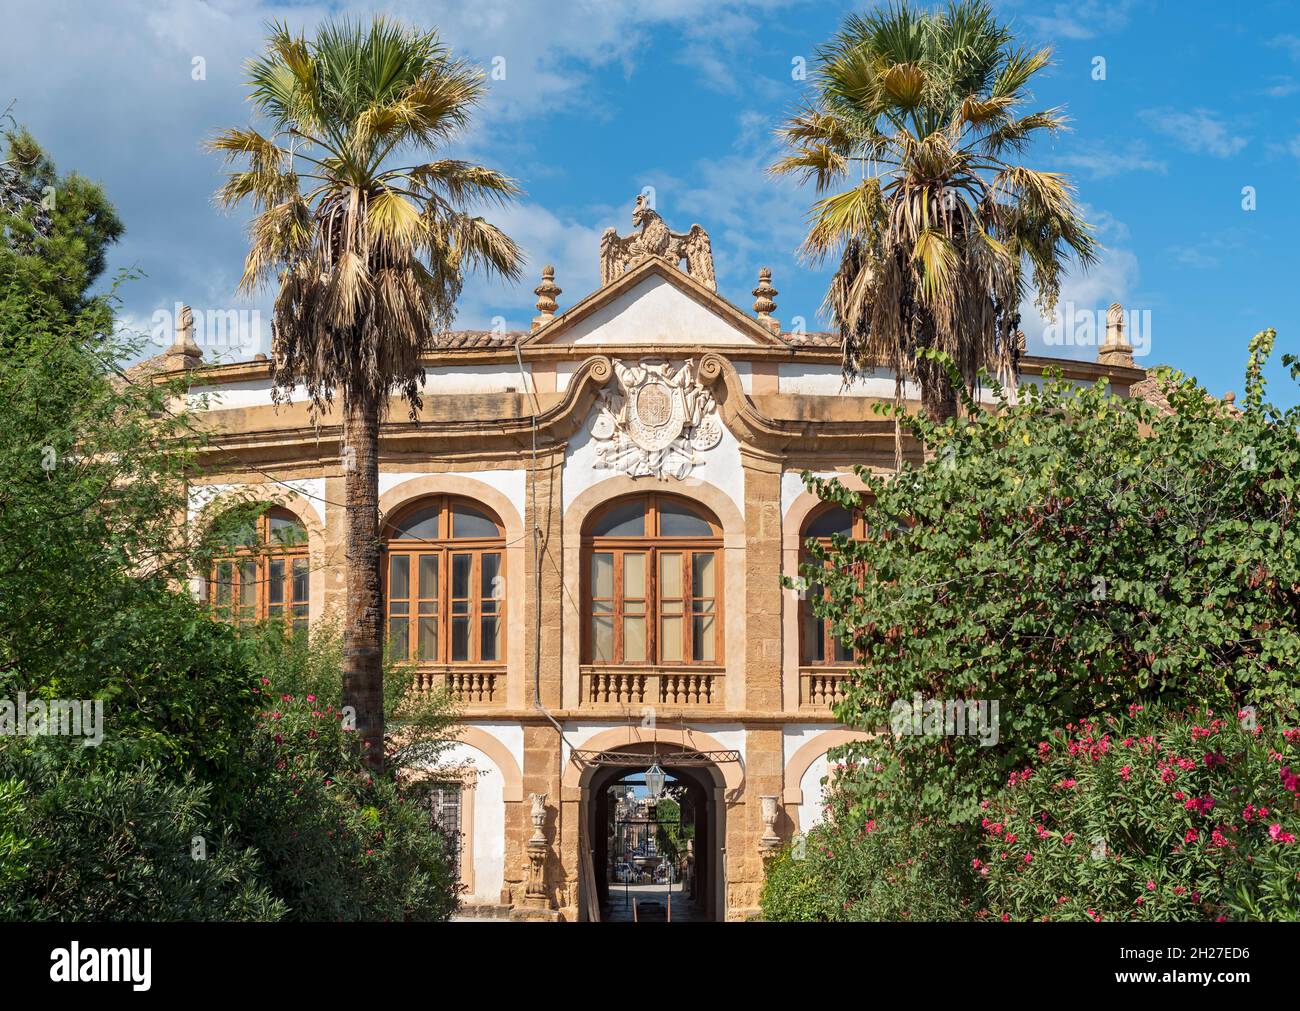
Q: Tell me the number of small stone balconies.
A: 3